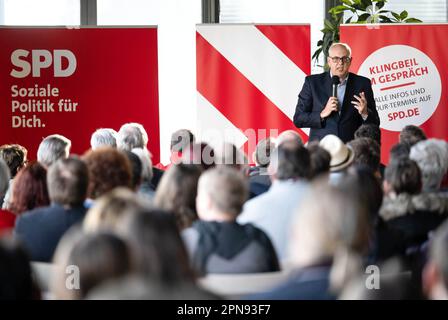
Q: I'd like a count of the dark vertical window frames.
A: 3